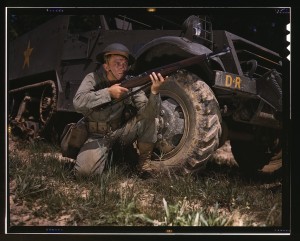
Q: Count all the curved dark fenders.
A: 1